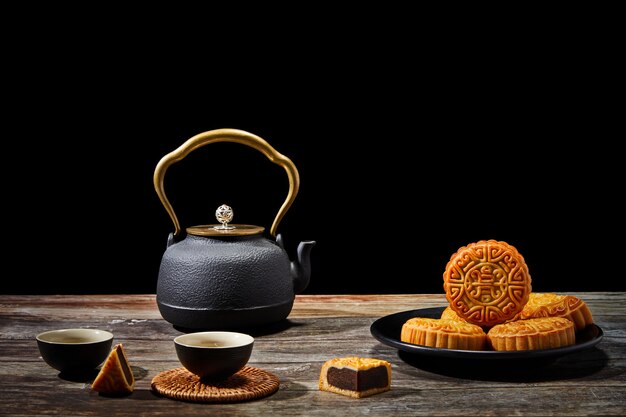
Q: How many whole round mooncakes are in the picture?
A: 5